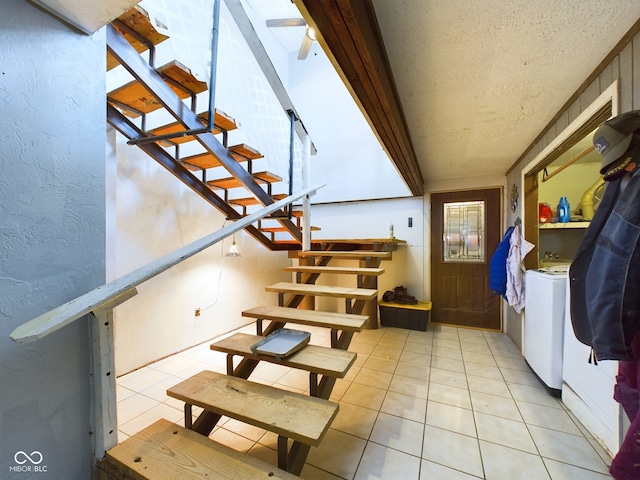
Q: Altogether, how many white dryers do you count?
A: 1